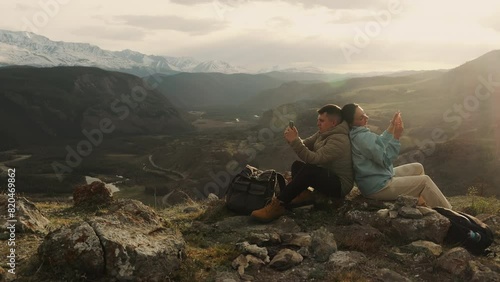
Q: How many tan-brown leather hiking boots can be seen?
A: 2